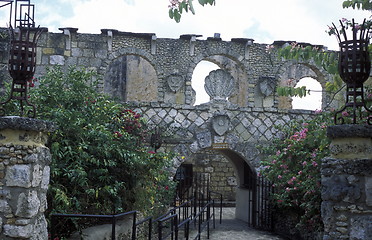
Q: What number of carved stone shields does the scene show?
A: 3